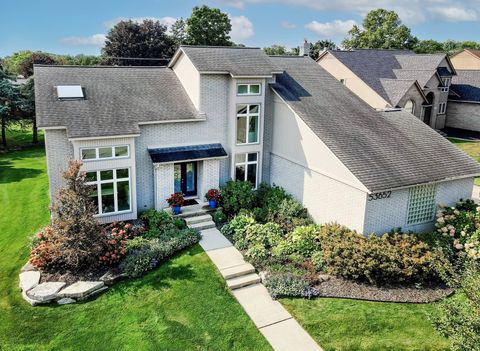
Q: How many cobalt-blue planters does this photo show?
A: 2